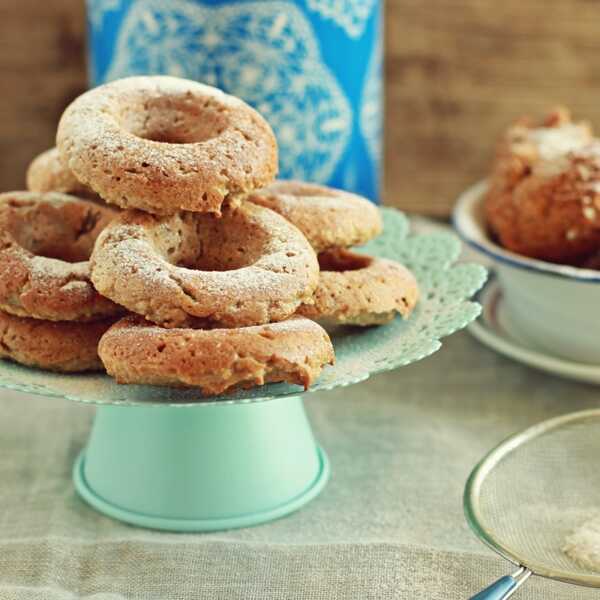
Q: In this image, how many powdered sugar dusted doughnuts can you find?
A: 8